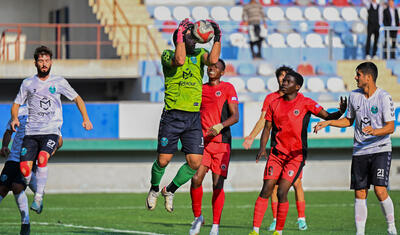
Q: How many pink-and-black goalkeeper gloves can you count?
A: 2